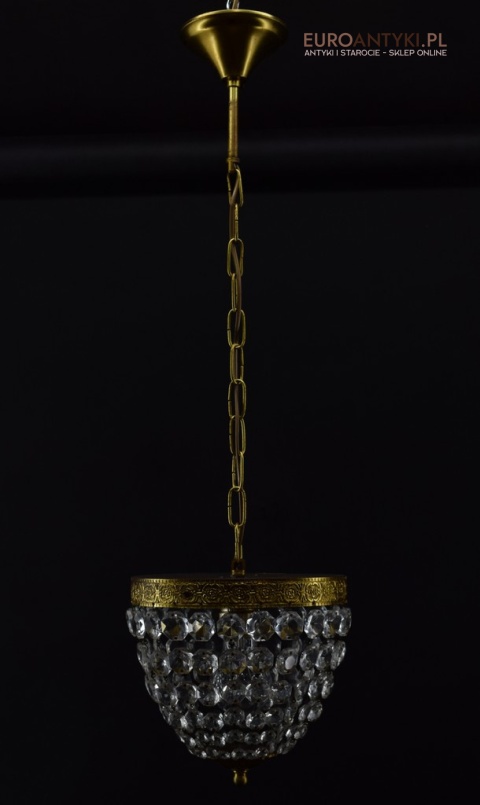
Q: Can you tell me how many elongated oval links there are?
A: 11